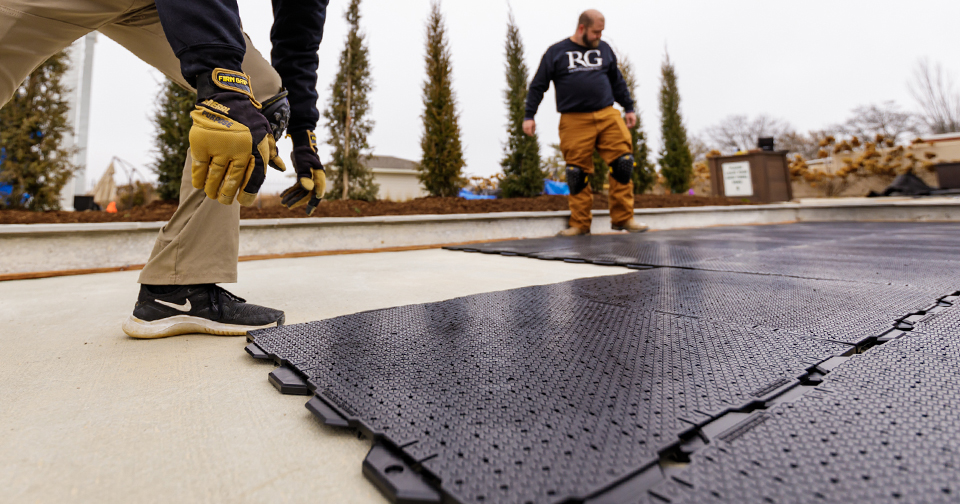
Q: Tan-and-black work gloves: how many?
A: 2